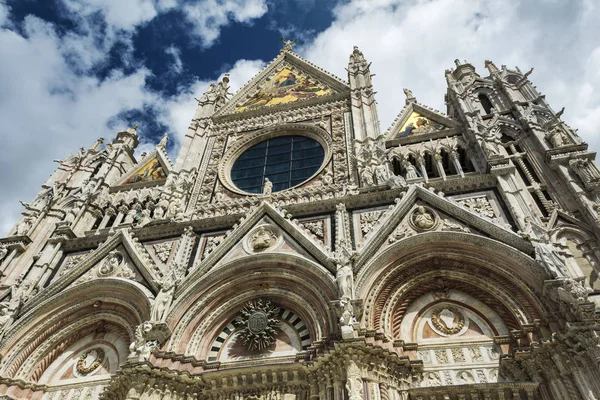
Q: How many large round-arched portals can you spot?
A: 3